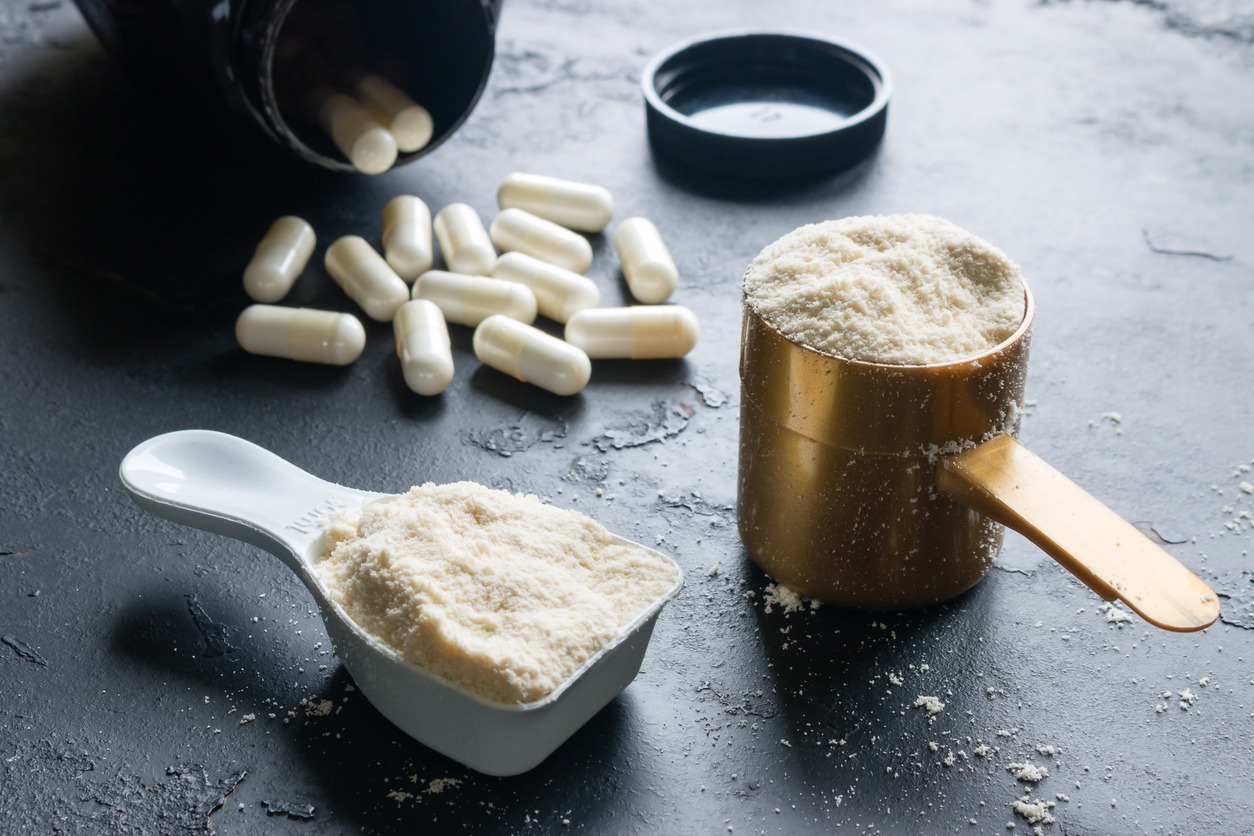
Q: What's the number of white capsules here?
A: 15